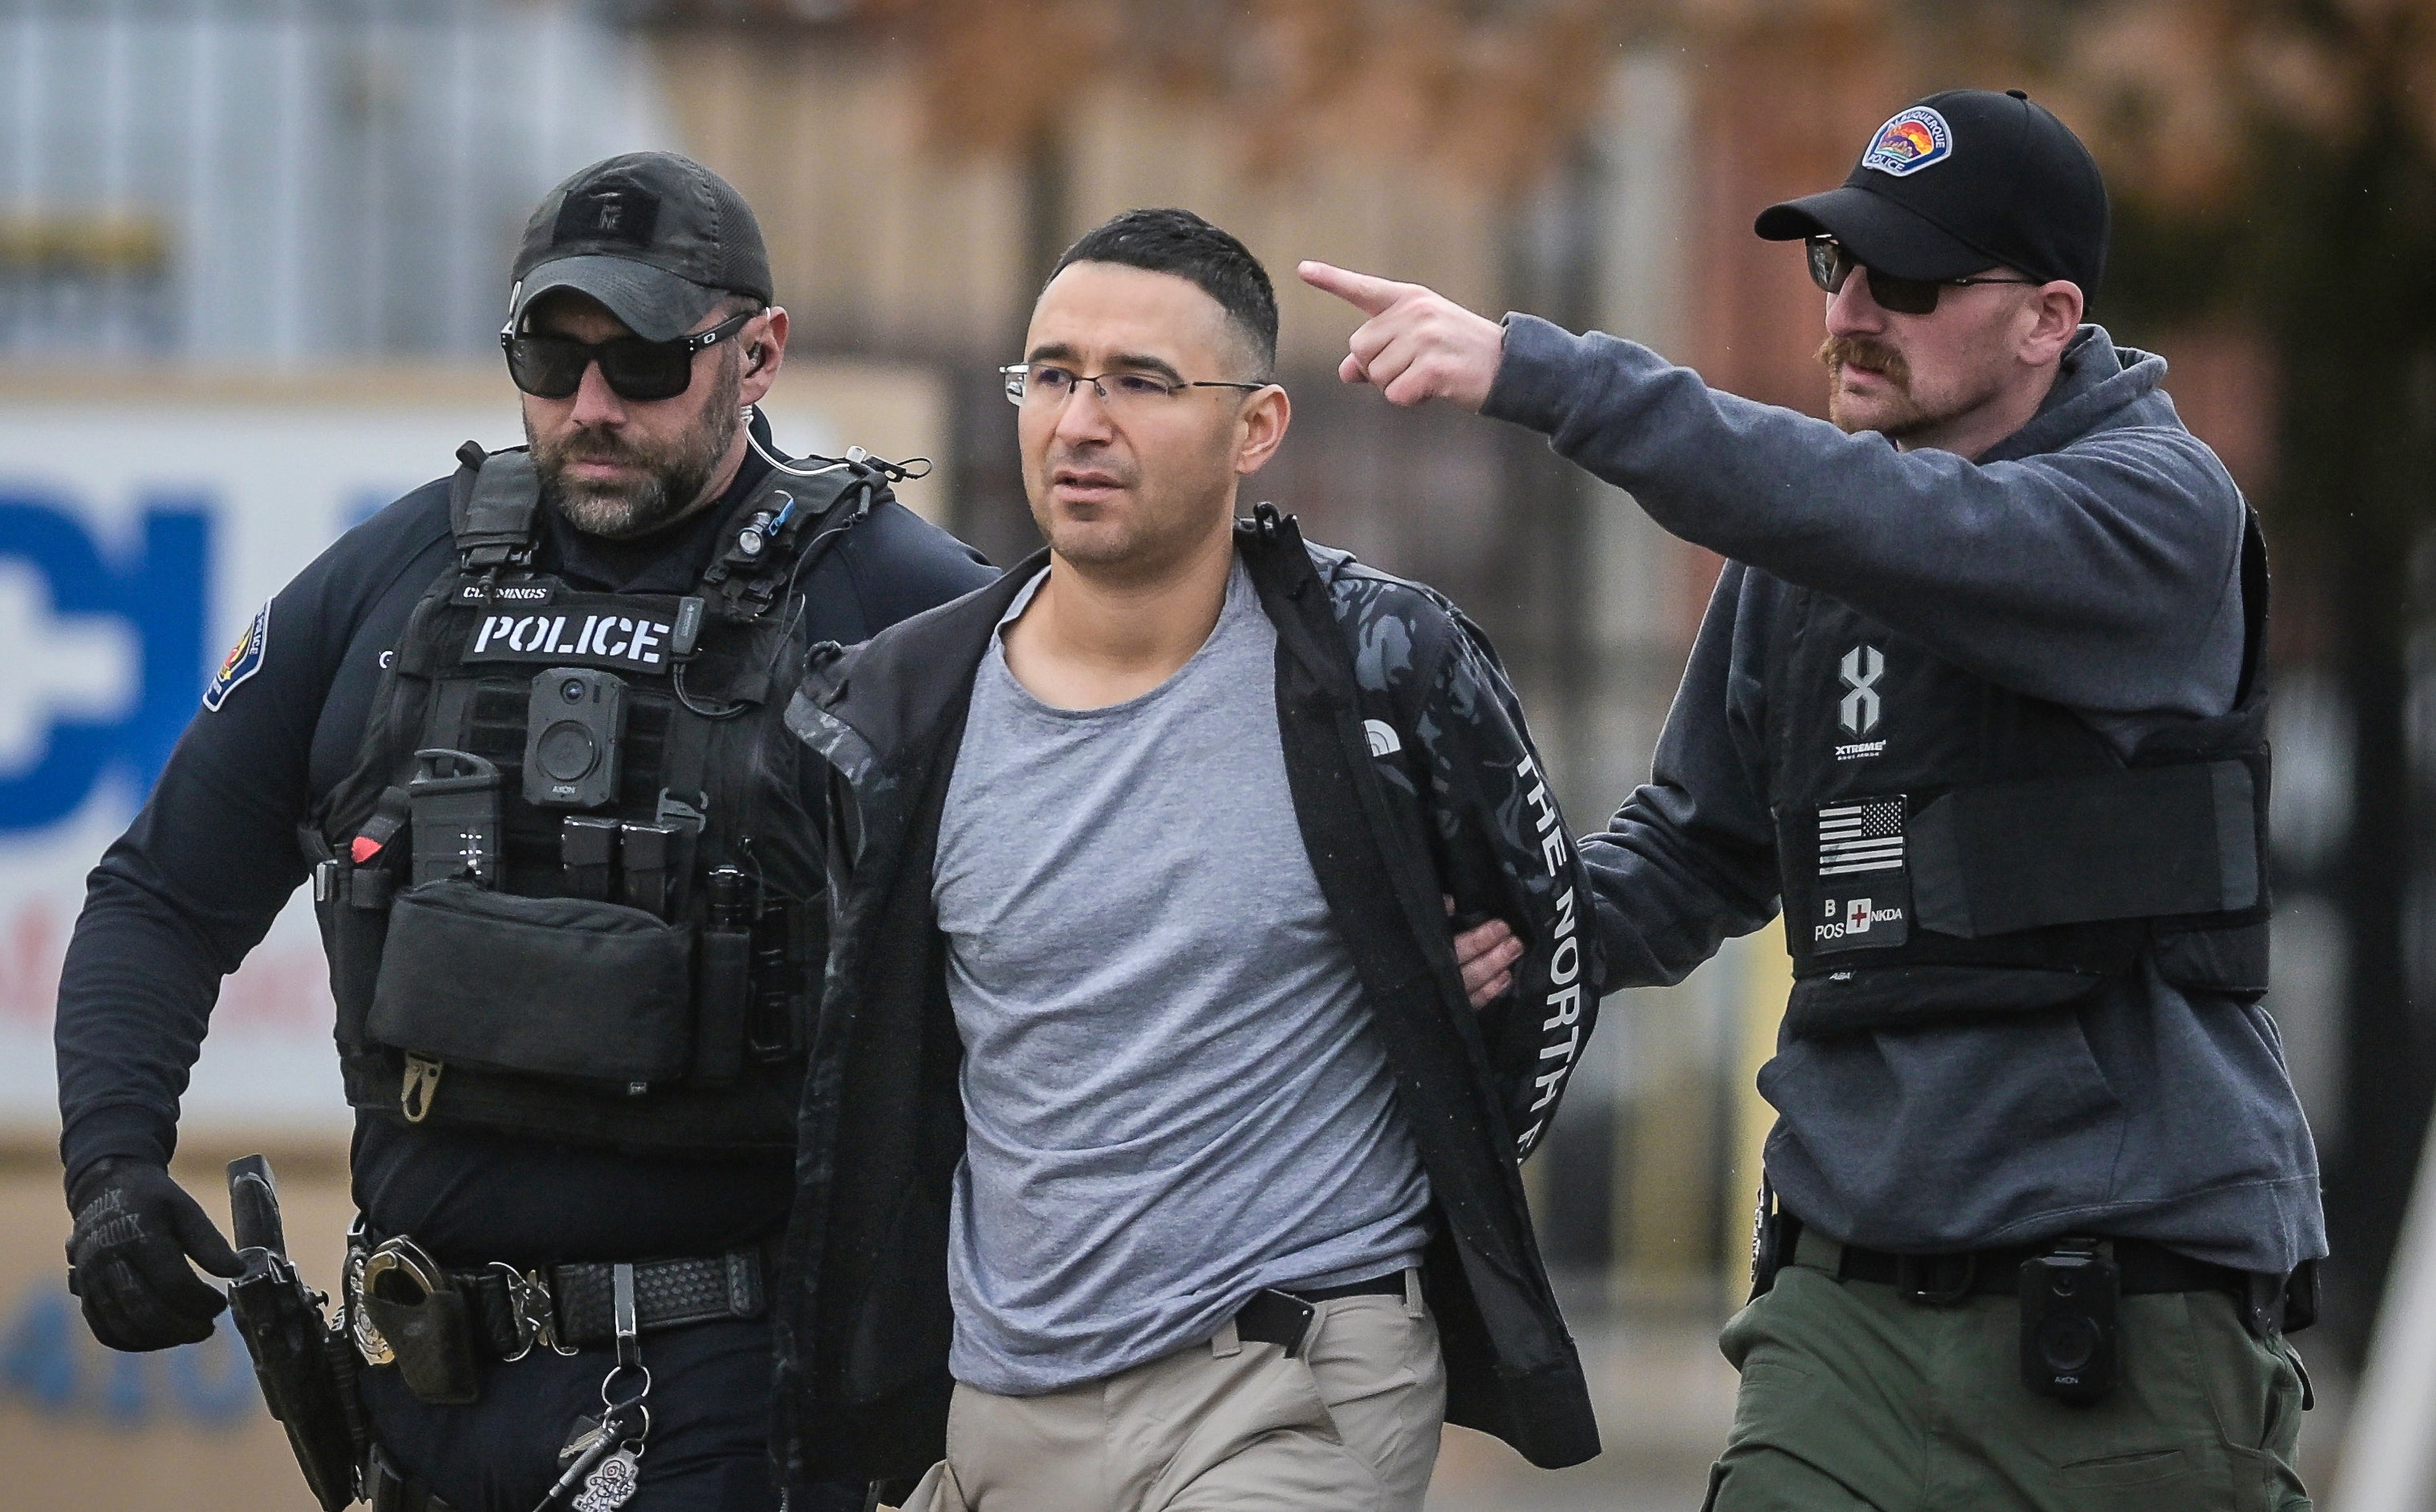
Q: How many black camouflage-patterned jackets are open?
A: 1